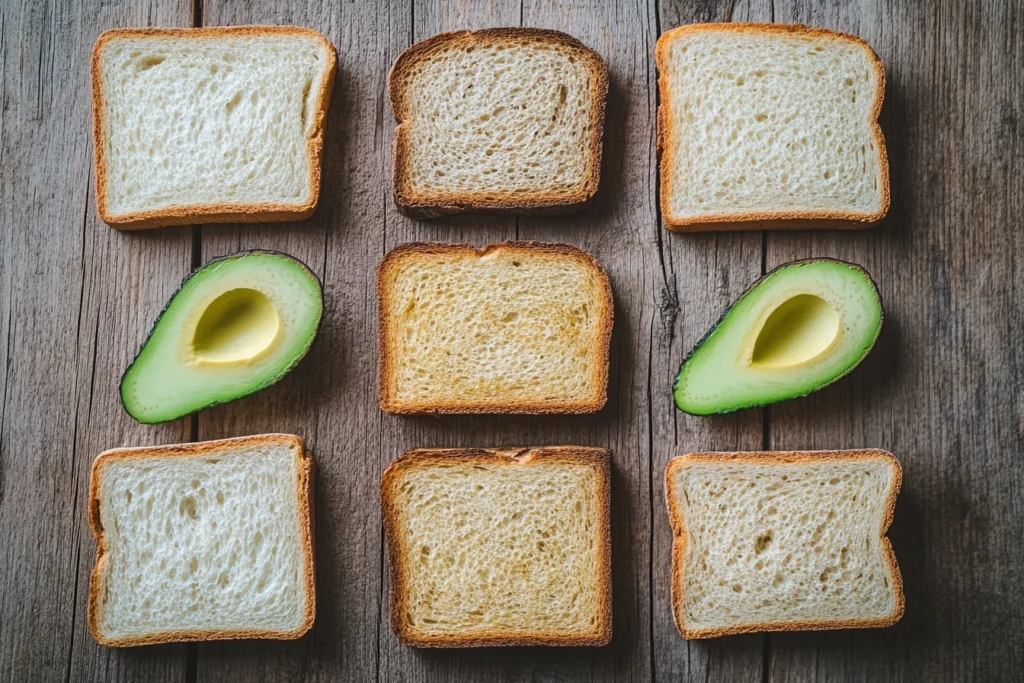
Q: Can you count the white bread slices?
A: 4